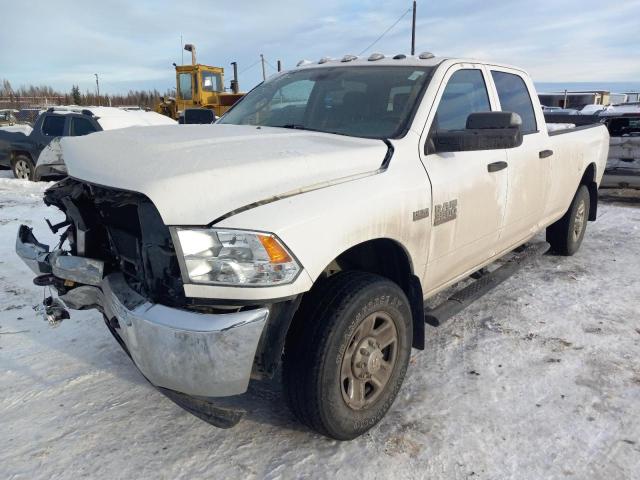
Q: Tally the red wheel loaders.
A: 0